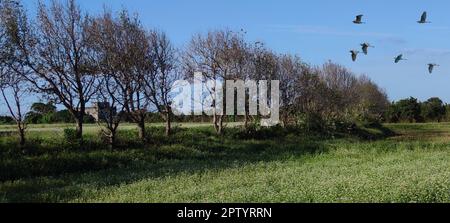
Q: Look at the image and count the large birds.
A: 6